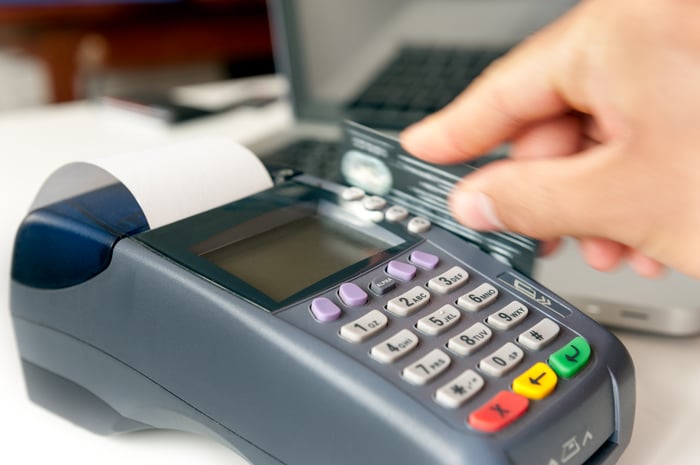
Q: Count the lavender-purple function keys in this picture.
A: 4